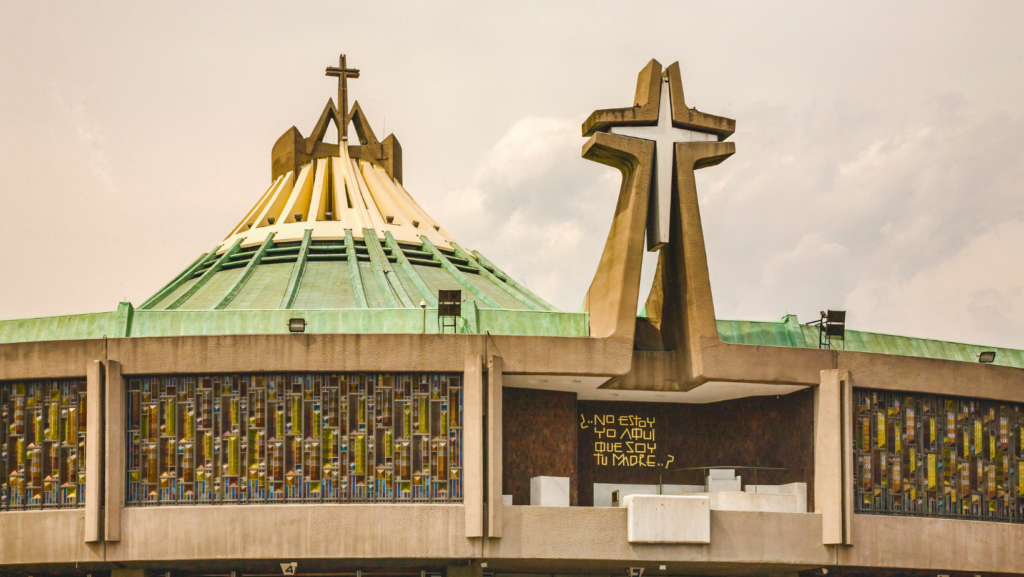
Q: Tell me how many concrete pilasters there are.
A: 6